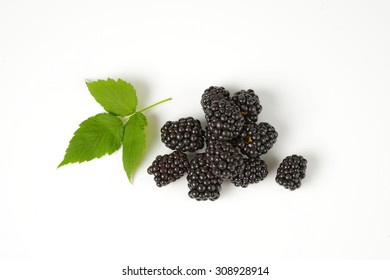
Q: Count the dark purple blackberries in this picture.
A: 10